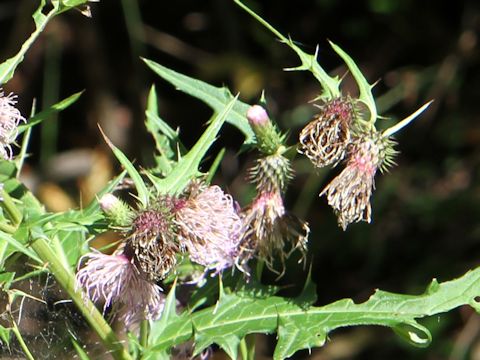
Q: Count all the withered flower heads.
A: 4